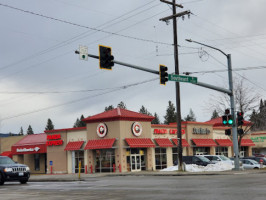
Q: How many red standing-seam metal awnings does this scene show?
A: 8